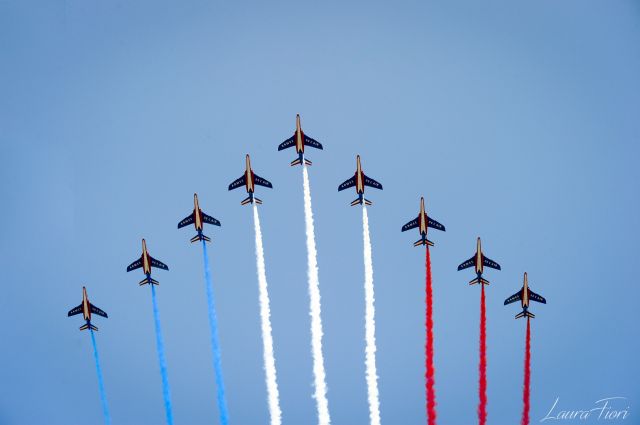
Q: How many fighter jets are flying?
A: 9